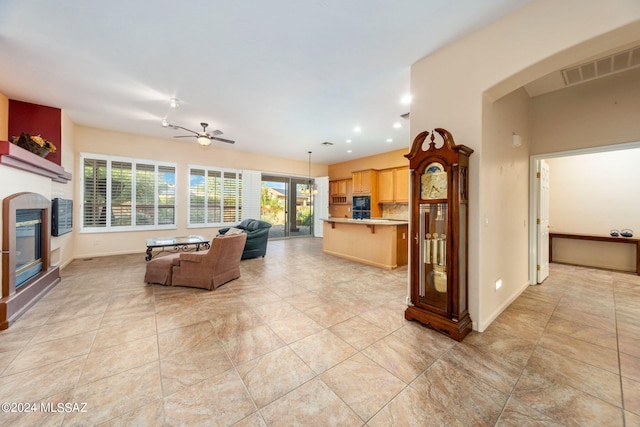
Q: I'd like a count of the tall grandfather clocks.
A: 1